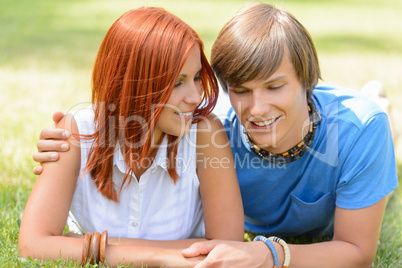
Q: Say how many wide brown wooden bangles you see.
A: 3